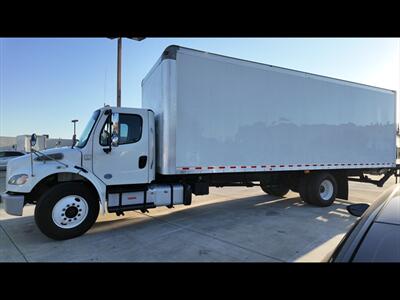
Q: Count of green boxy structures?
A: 0